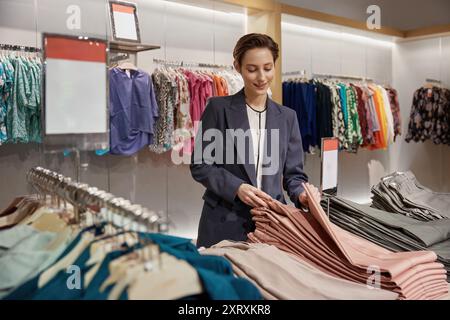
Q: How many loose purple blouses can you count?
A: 1